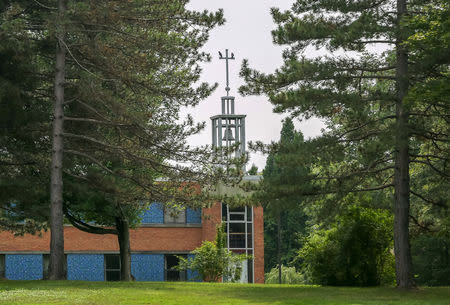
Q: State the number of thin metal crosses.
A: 1